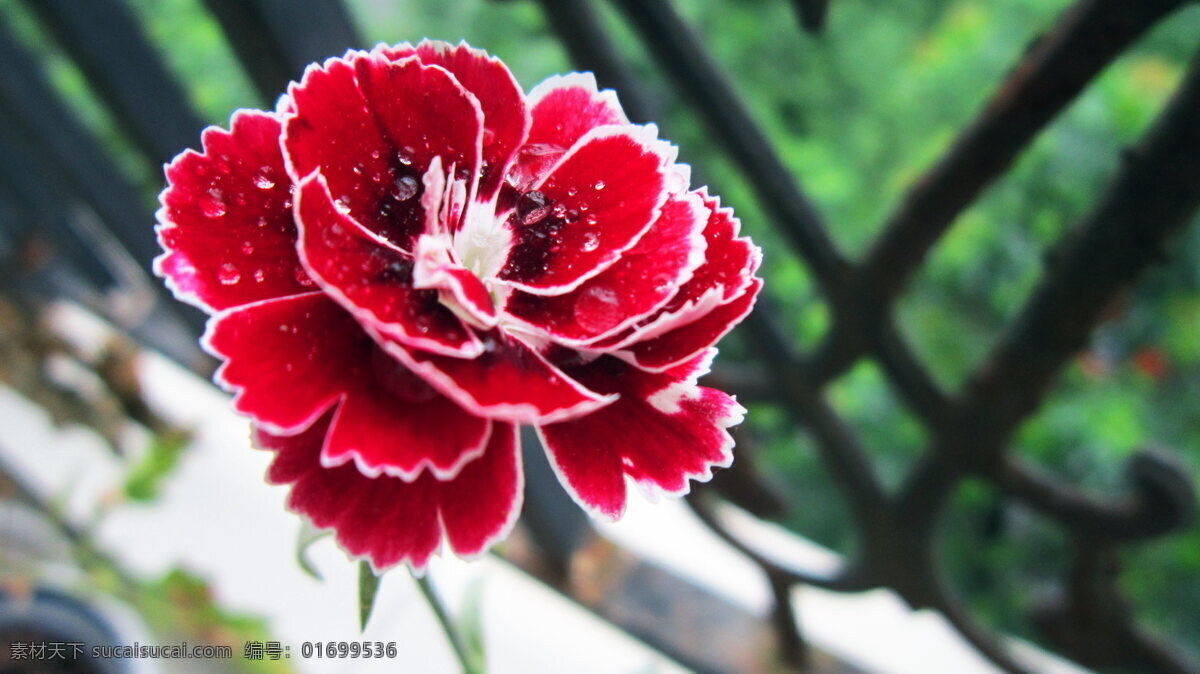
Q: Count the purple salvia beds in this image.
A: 0